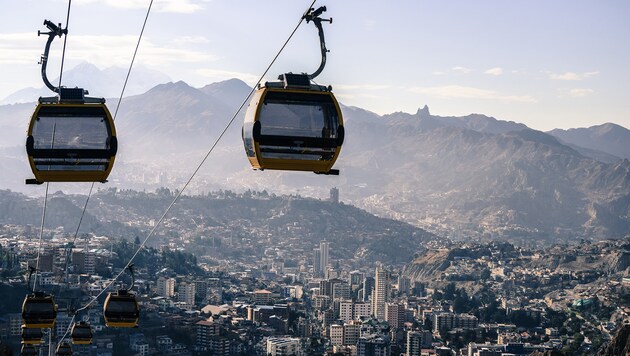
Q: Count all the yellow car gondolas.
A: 8